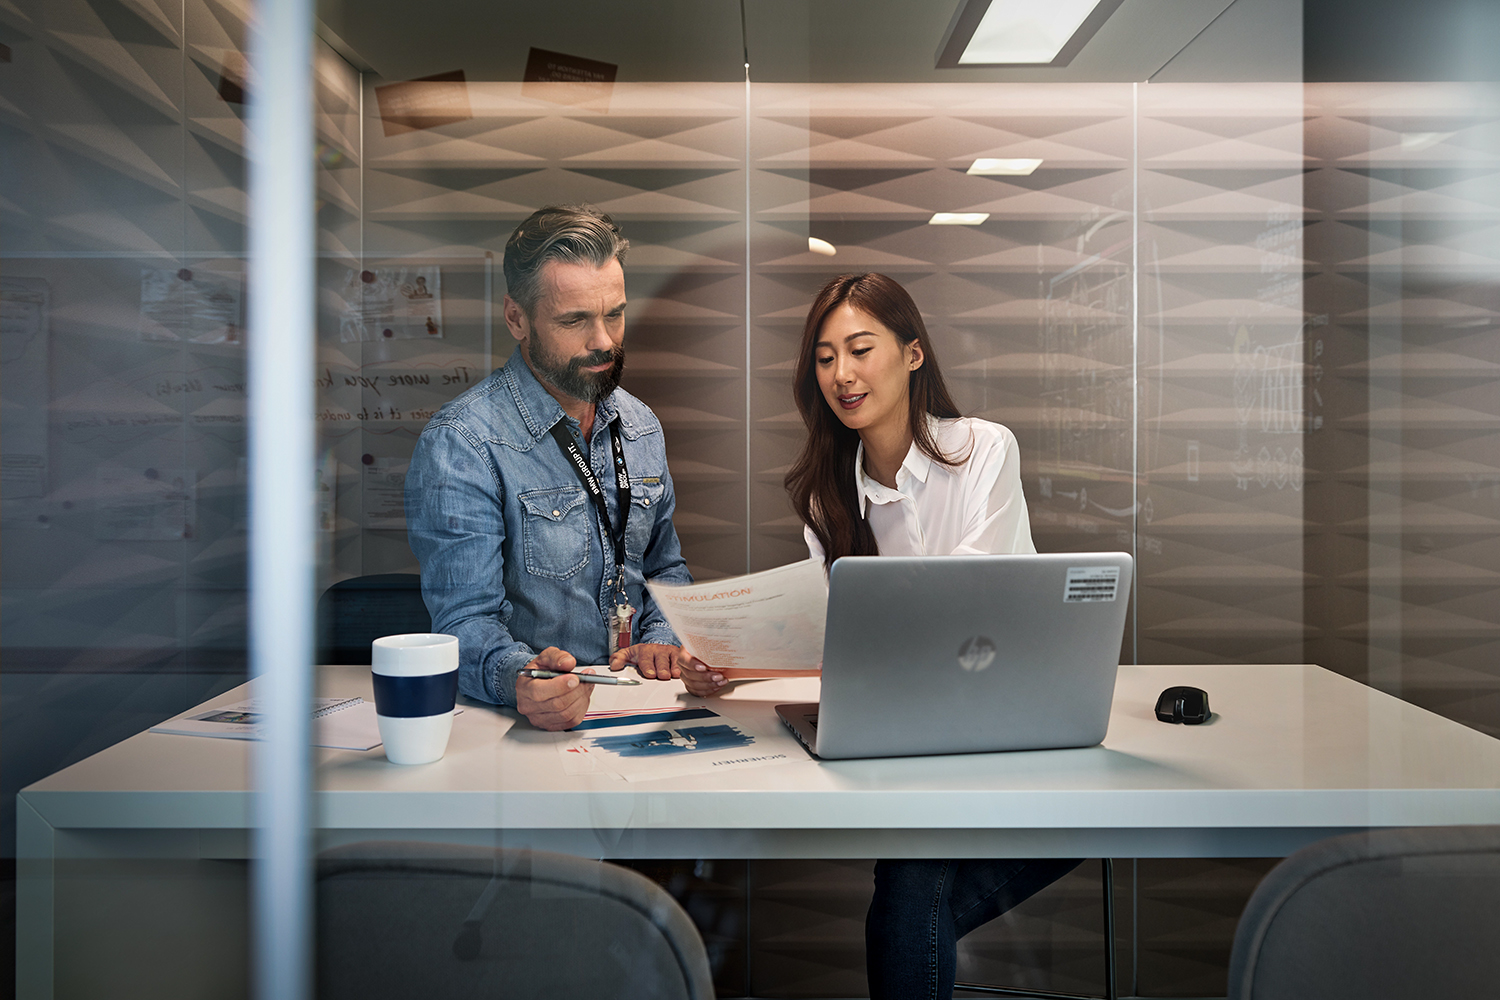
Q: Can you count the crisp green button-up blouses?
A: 0